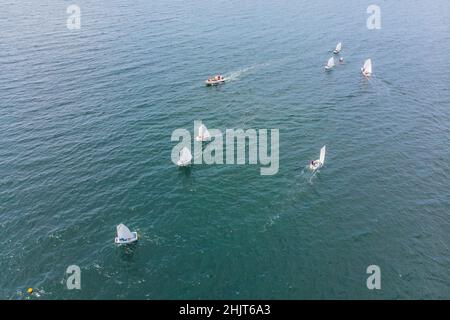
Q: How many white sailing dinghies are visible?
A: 7